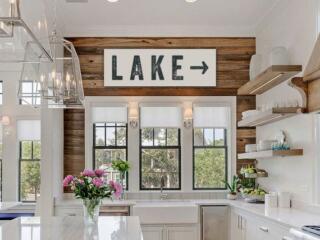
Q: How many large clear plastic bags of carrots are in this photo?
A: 0